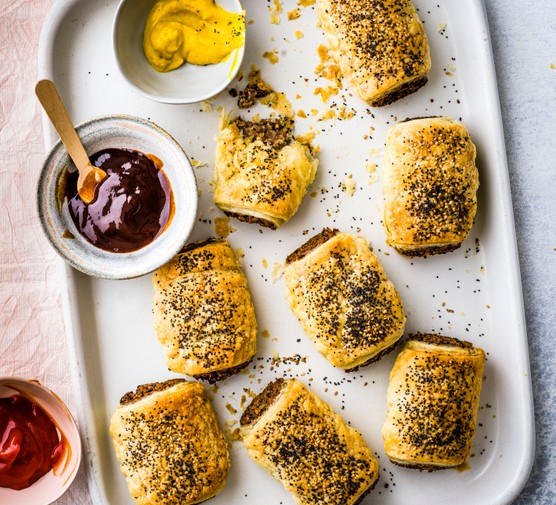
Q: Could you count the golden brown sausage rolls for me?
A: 8